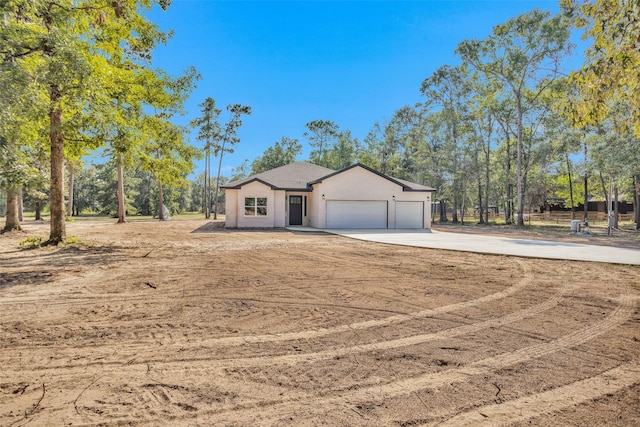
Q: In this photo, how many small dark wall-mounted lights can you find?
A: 3